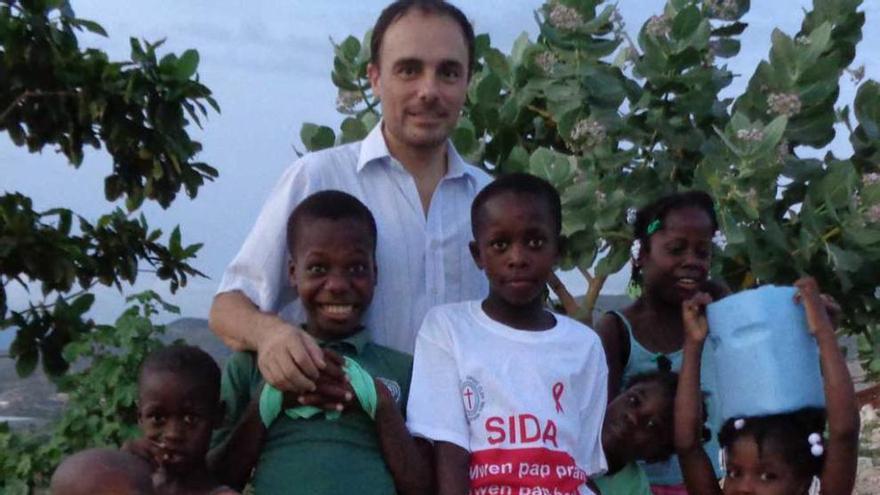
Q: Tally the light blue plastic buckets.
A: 1